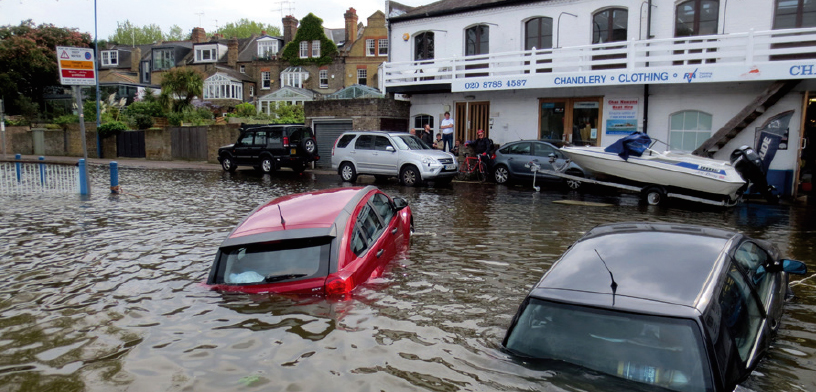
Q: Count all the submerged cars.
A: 2